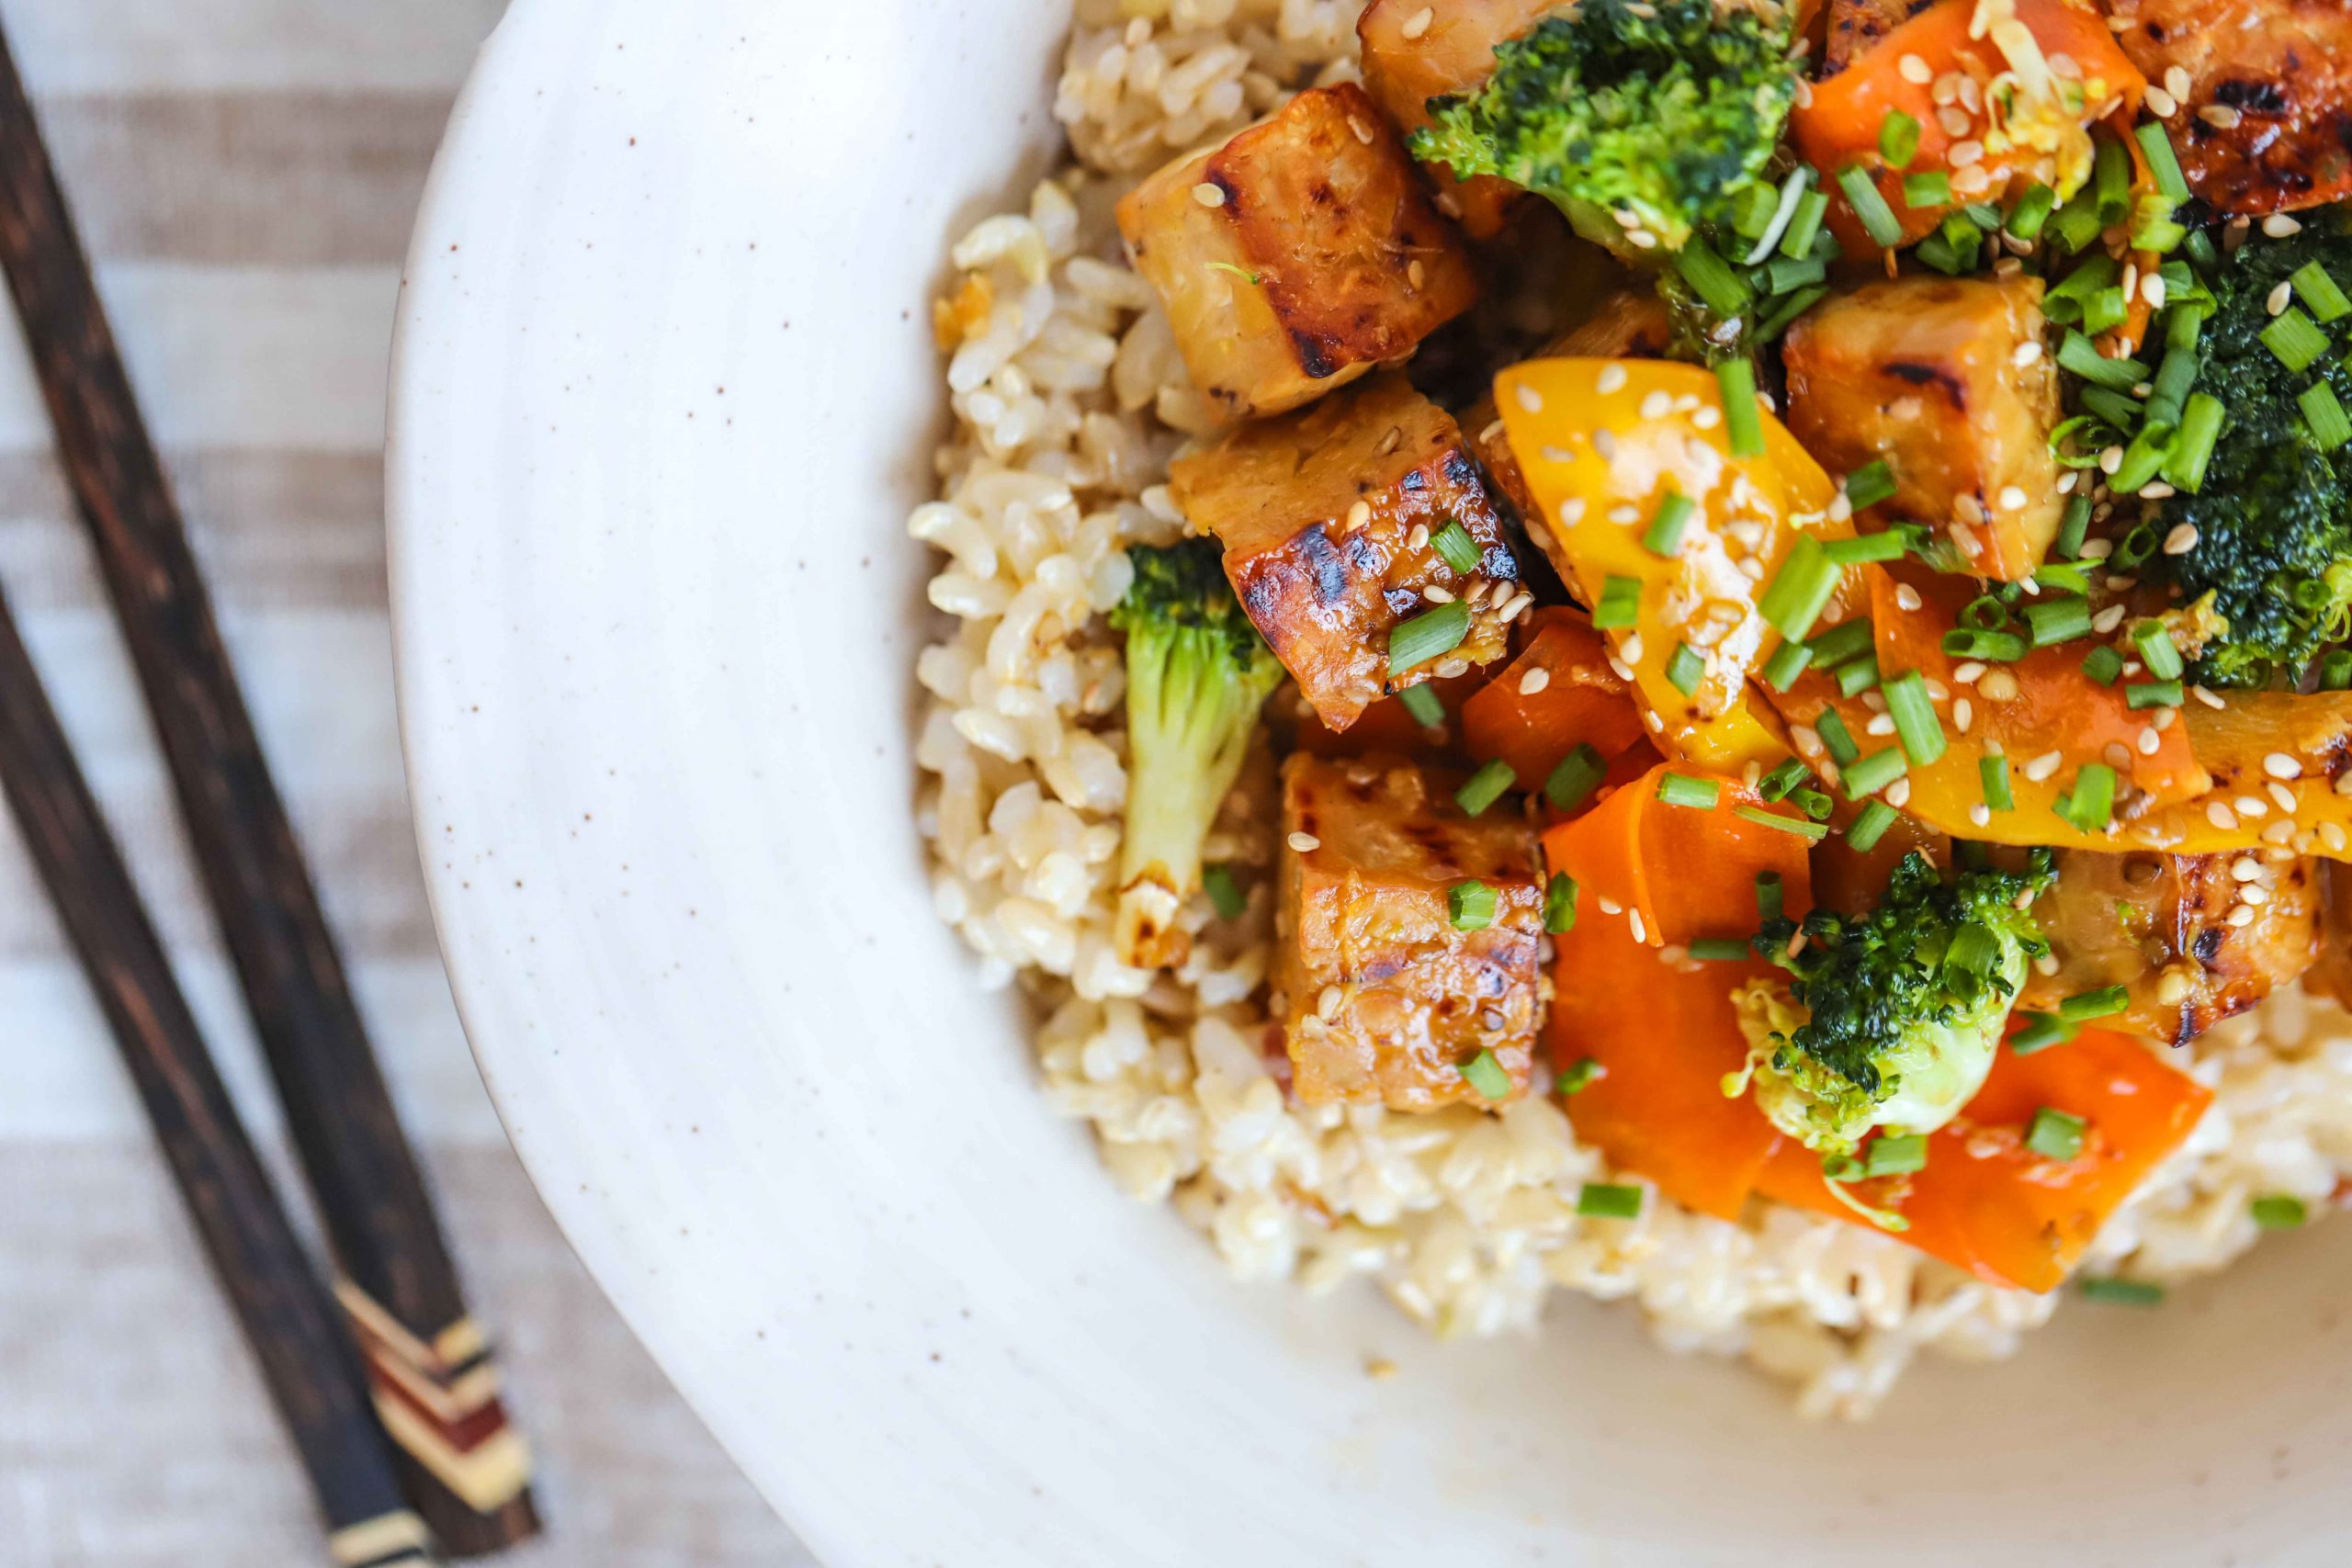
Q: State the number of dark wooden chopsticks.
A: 2